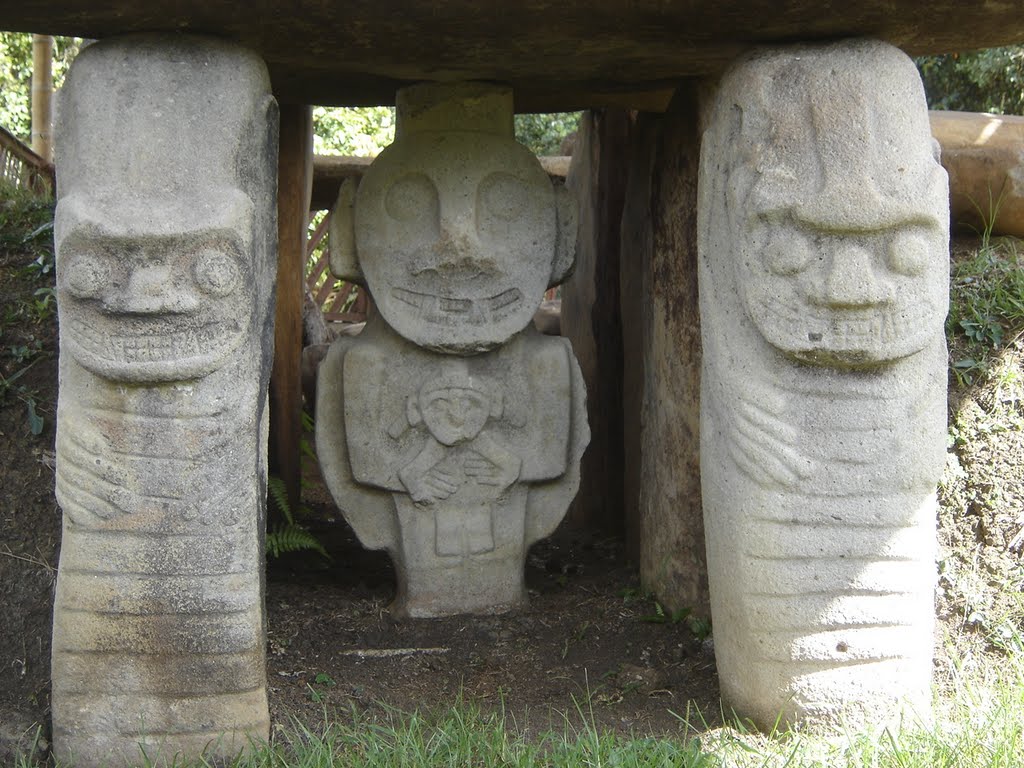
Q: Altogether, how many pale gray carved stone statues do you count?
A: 3